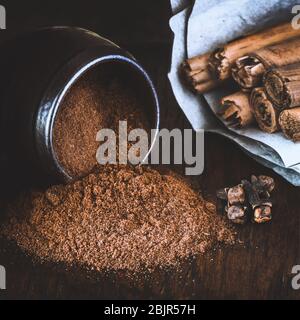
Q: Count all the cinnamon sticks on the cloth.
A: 7